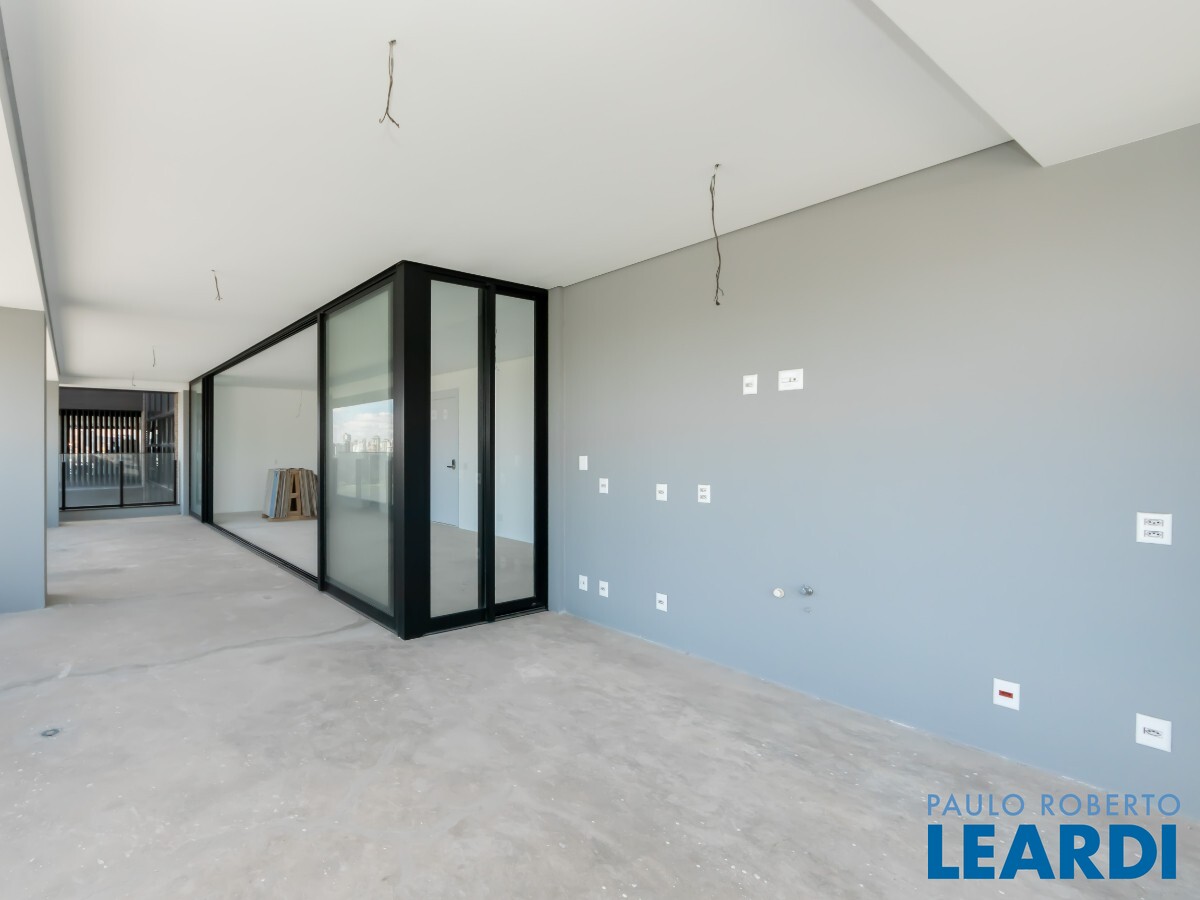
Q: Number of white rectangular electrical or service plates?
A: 12